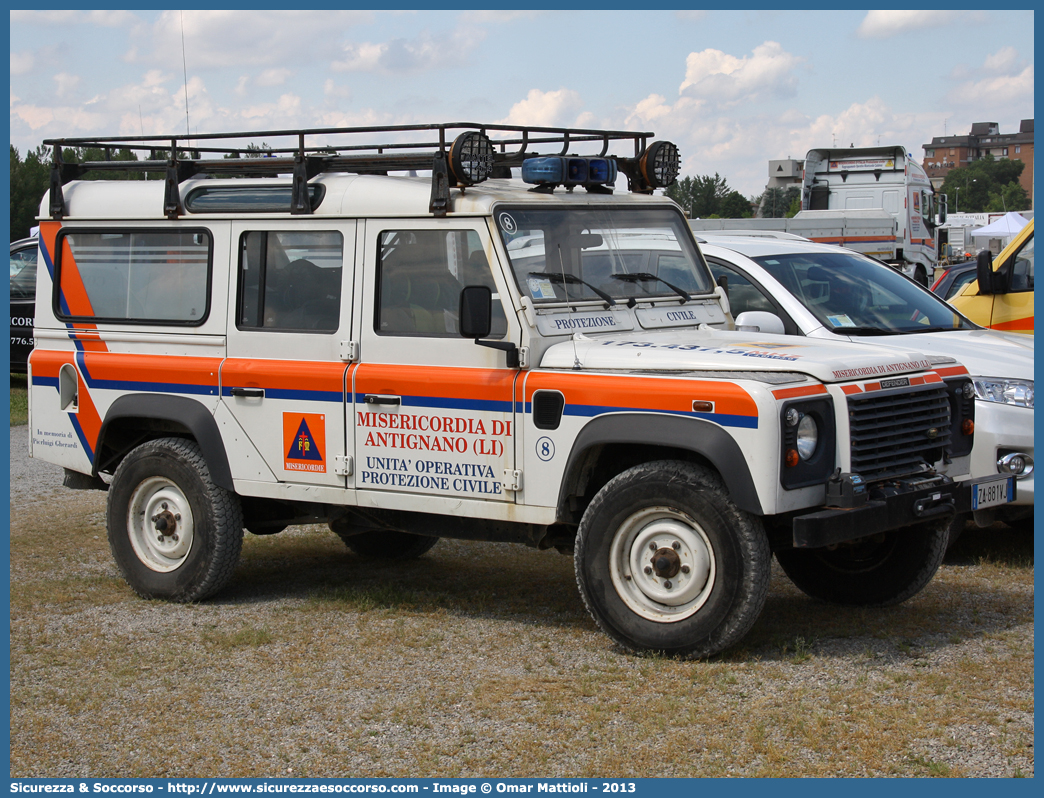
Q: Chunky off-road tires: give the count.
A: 4